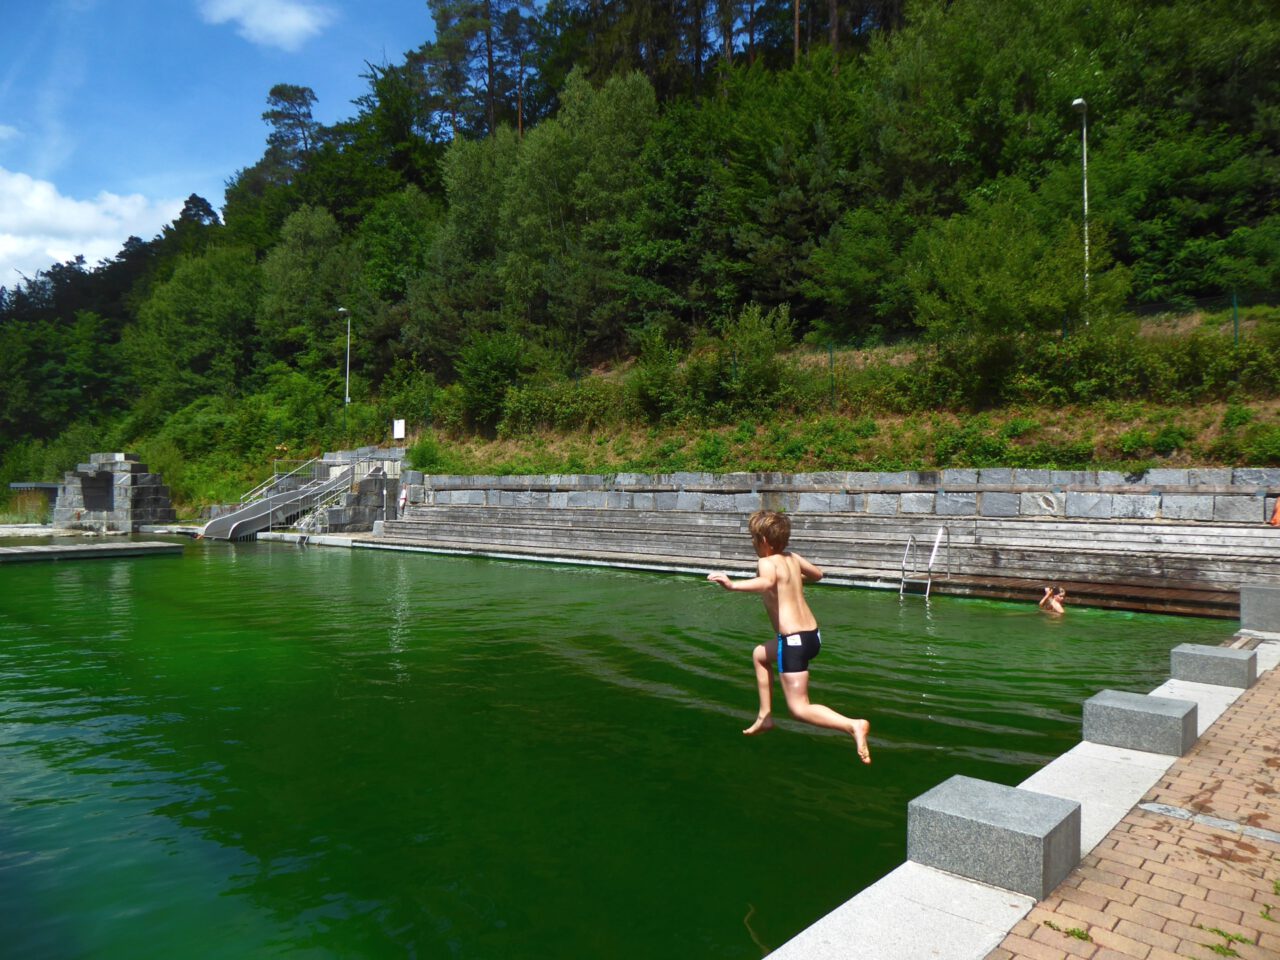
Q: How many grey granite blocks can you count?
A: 4